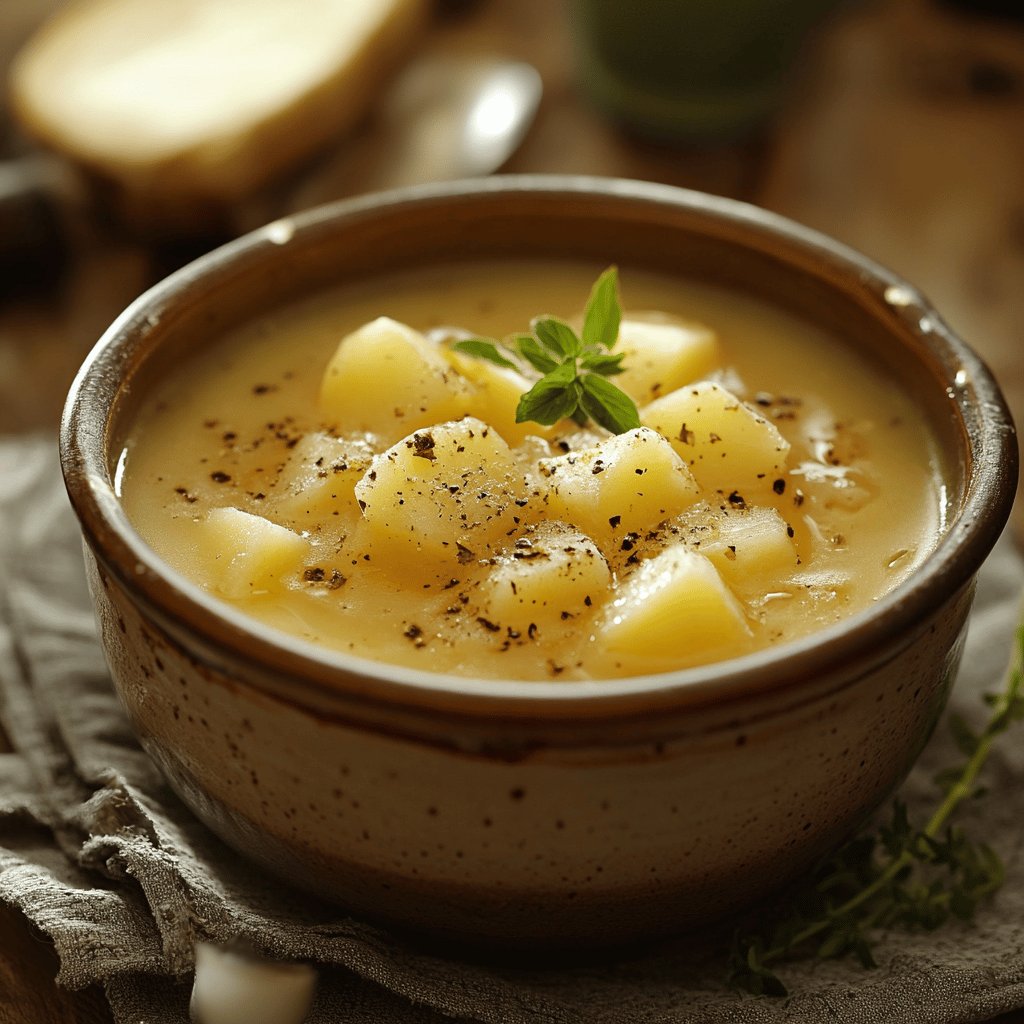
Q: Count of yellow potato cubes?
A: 11